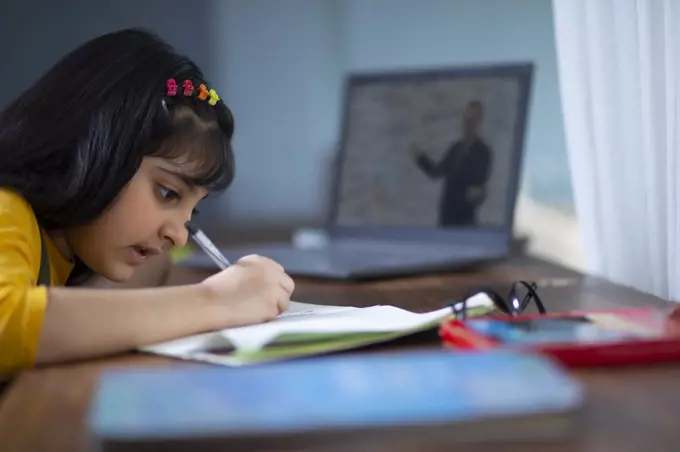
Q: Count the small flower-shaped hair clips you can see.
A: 4